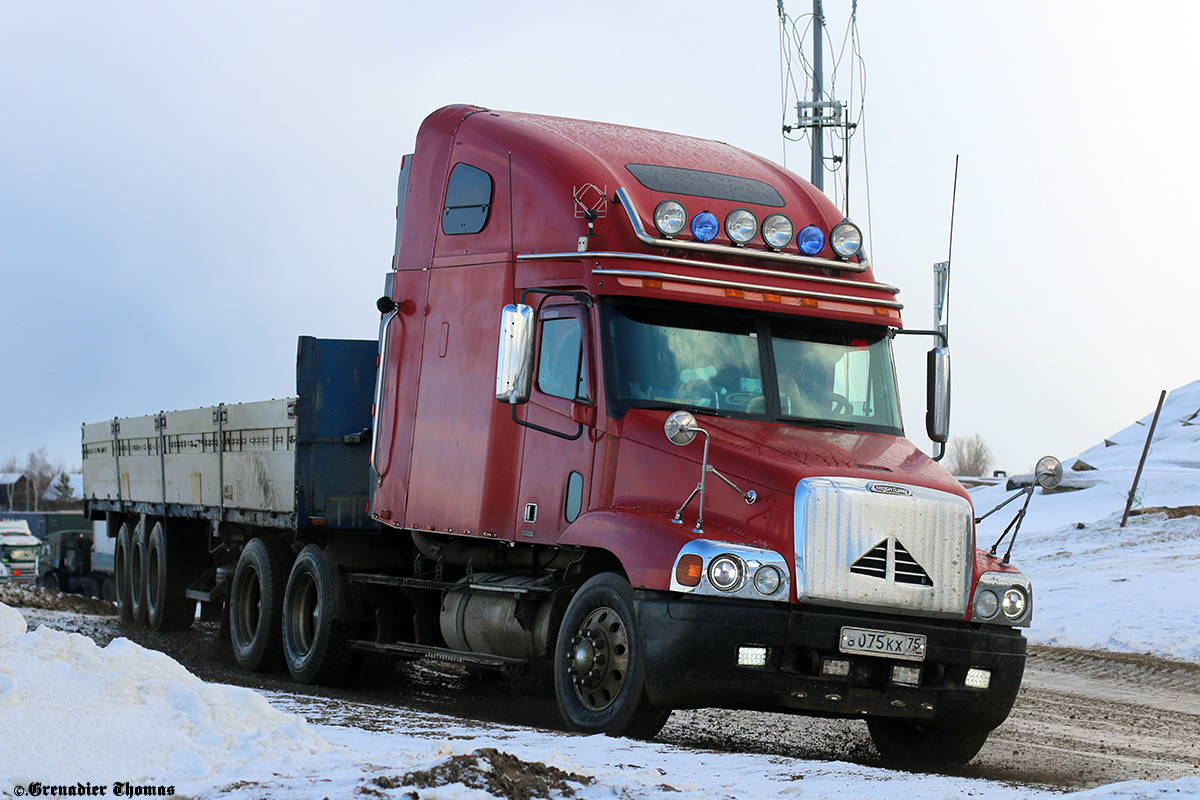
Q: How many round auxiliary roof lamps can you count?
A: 6